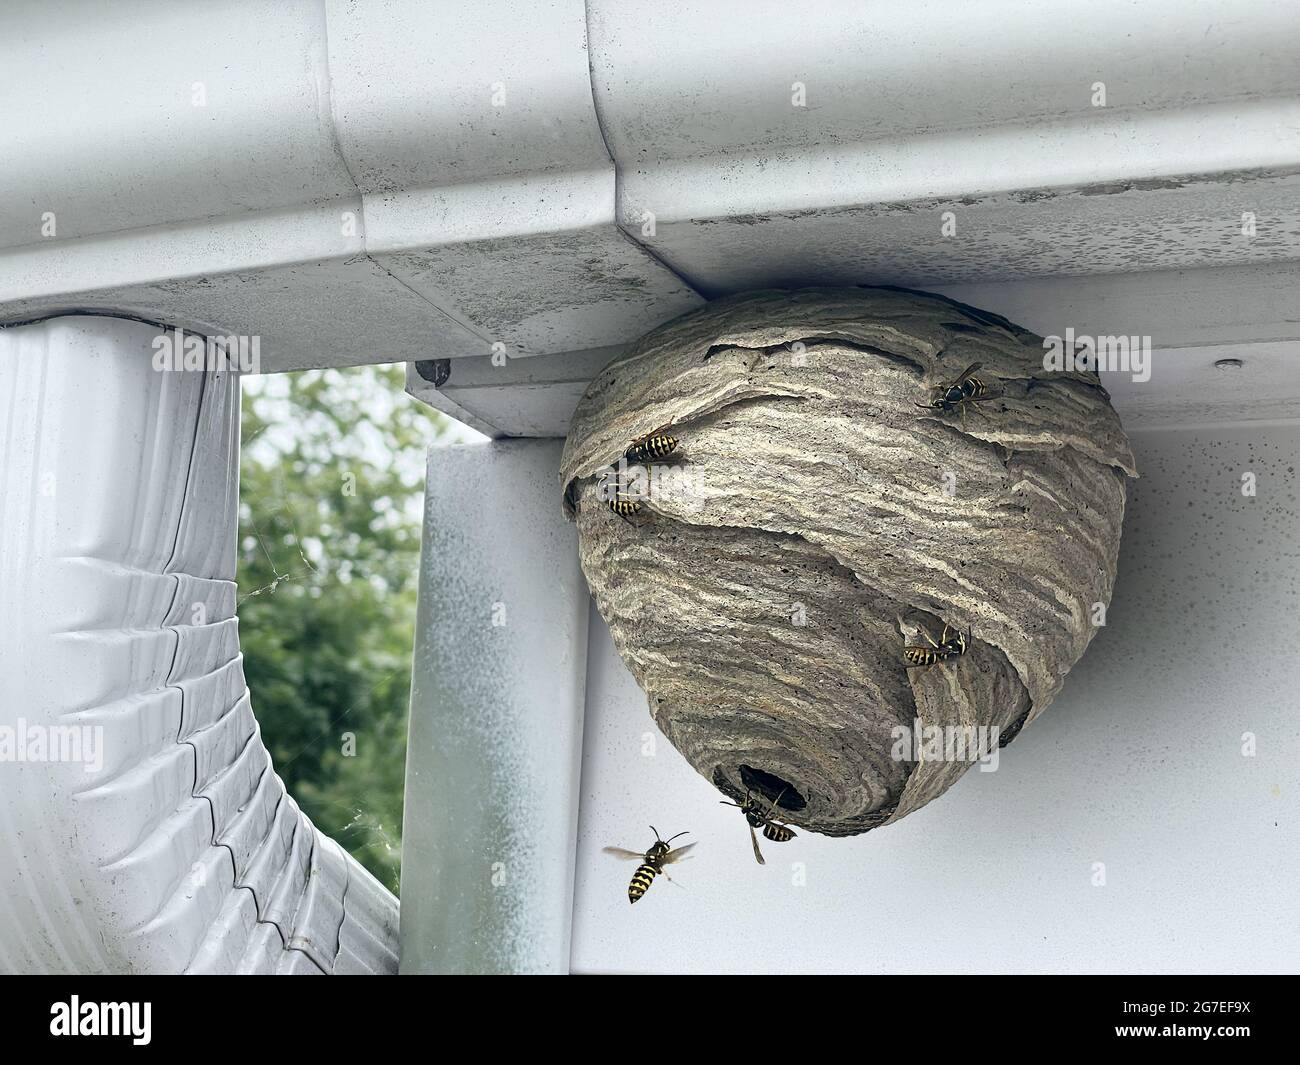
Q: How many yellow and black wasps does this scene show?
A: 6